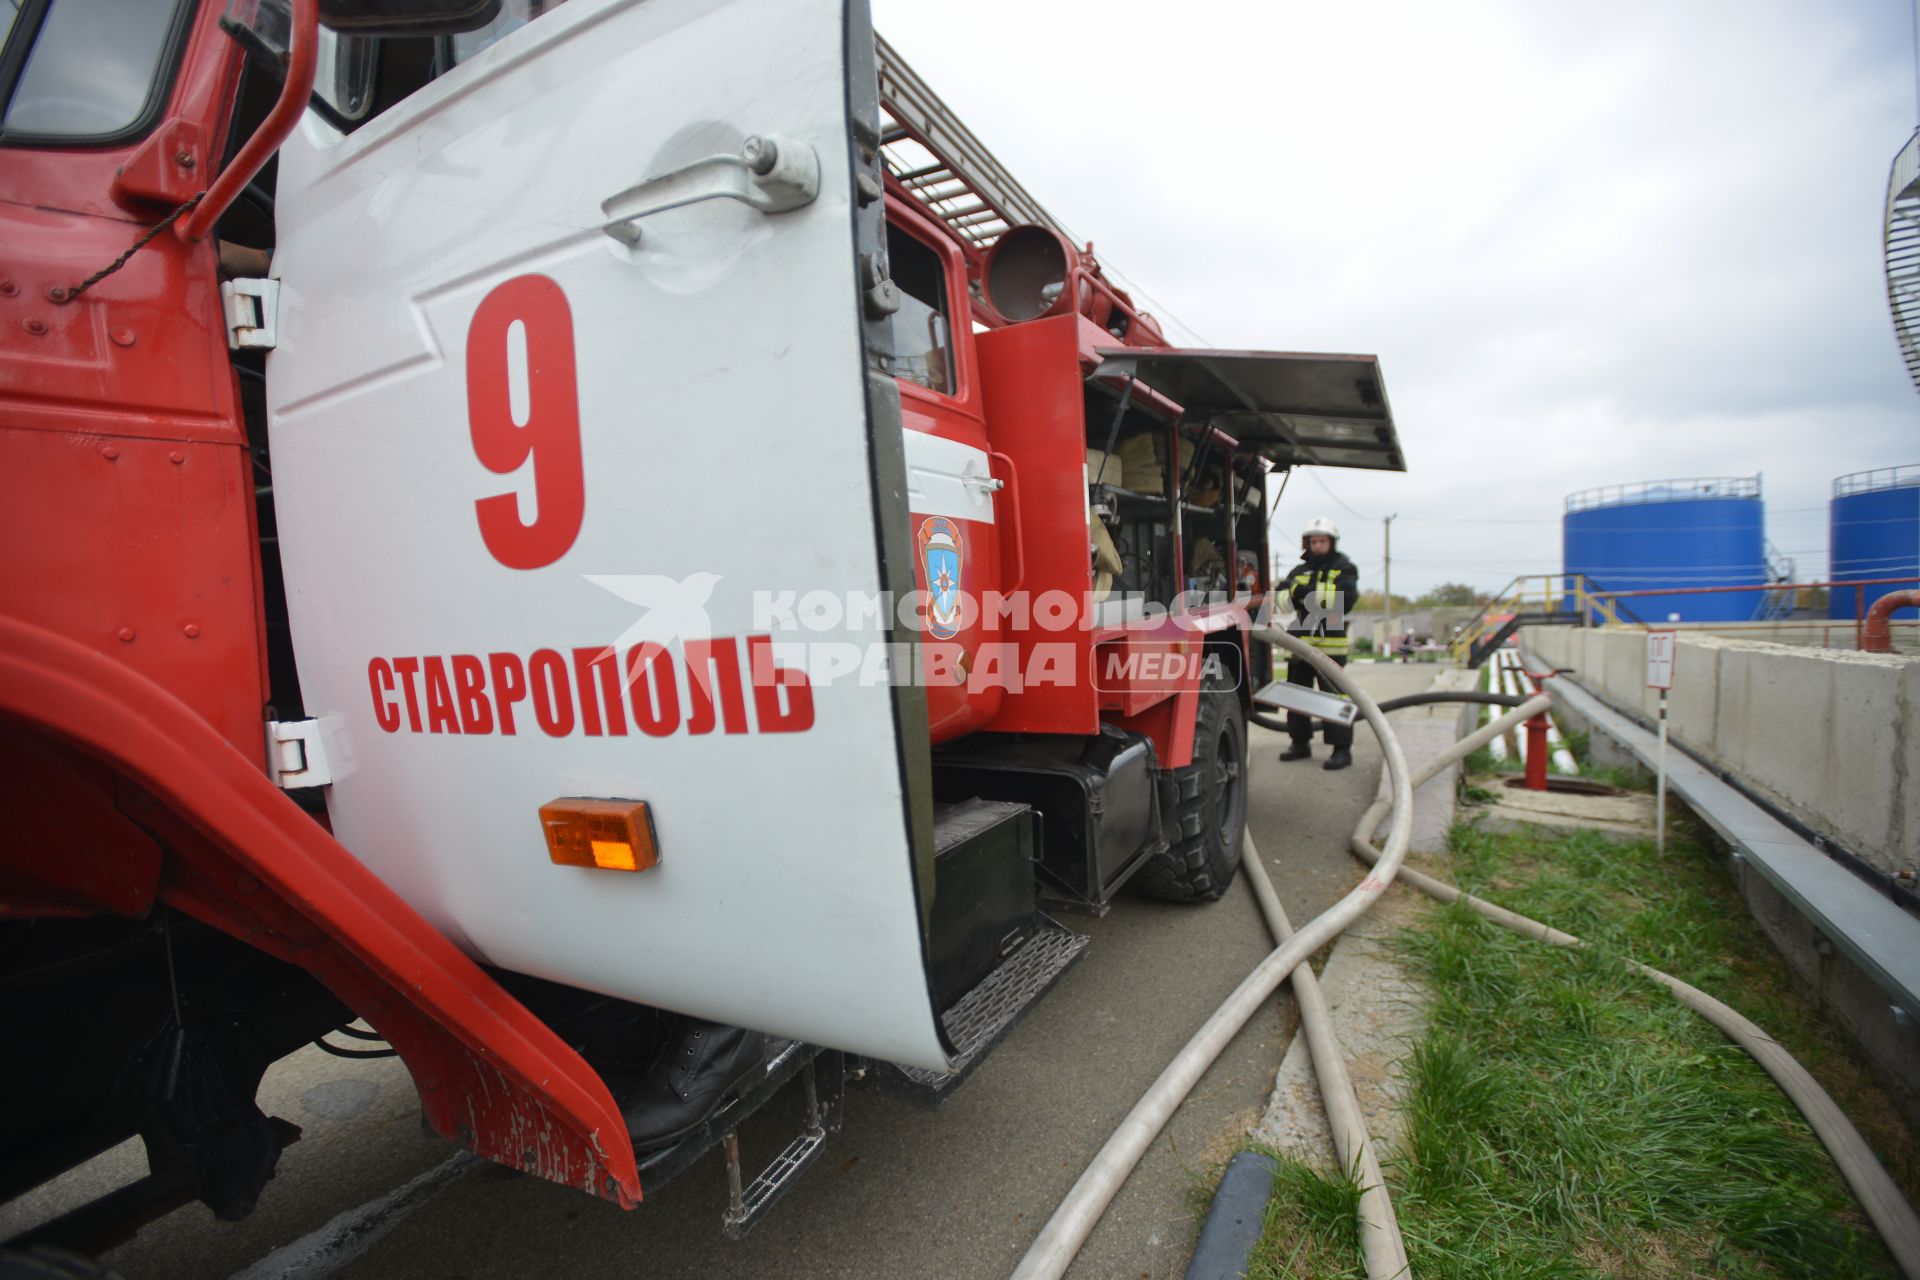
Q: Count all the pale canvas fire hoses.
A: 3